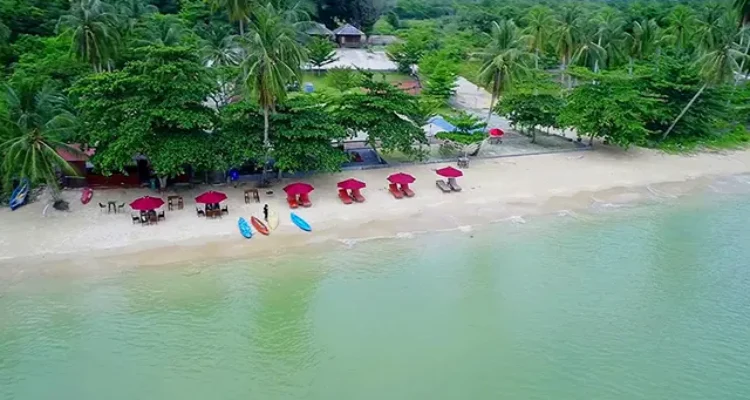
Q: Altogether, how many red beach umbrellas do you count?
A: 7